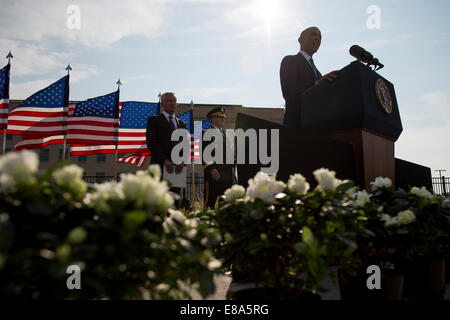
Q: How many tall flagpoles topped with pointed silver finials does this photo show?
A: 5